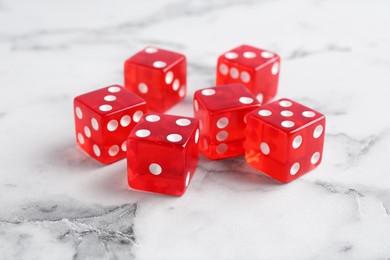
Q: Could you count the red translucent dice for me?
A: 6